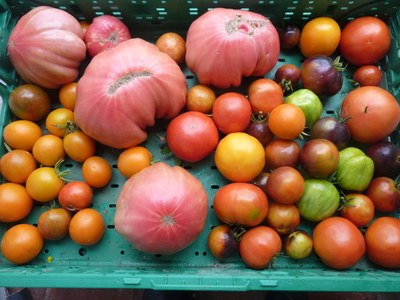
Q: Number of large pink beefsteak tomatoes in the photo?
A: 4